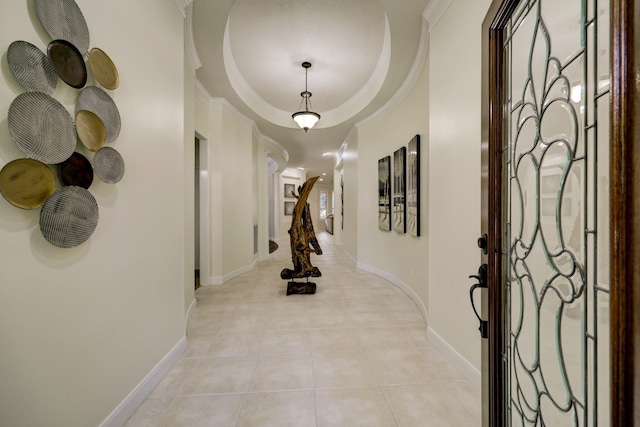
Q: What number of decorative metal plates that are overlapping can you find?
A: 11